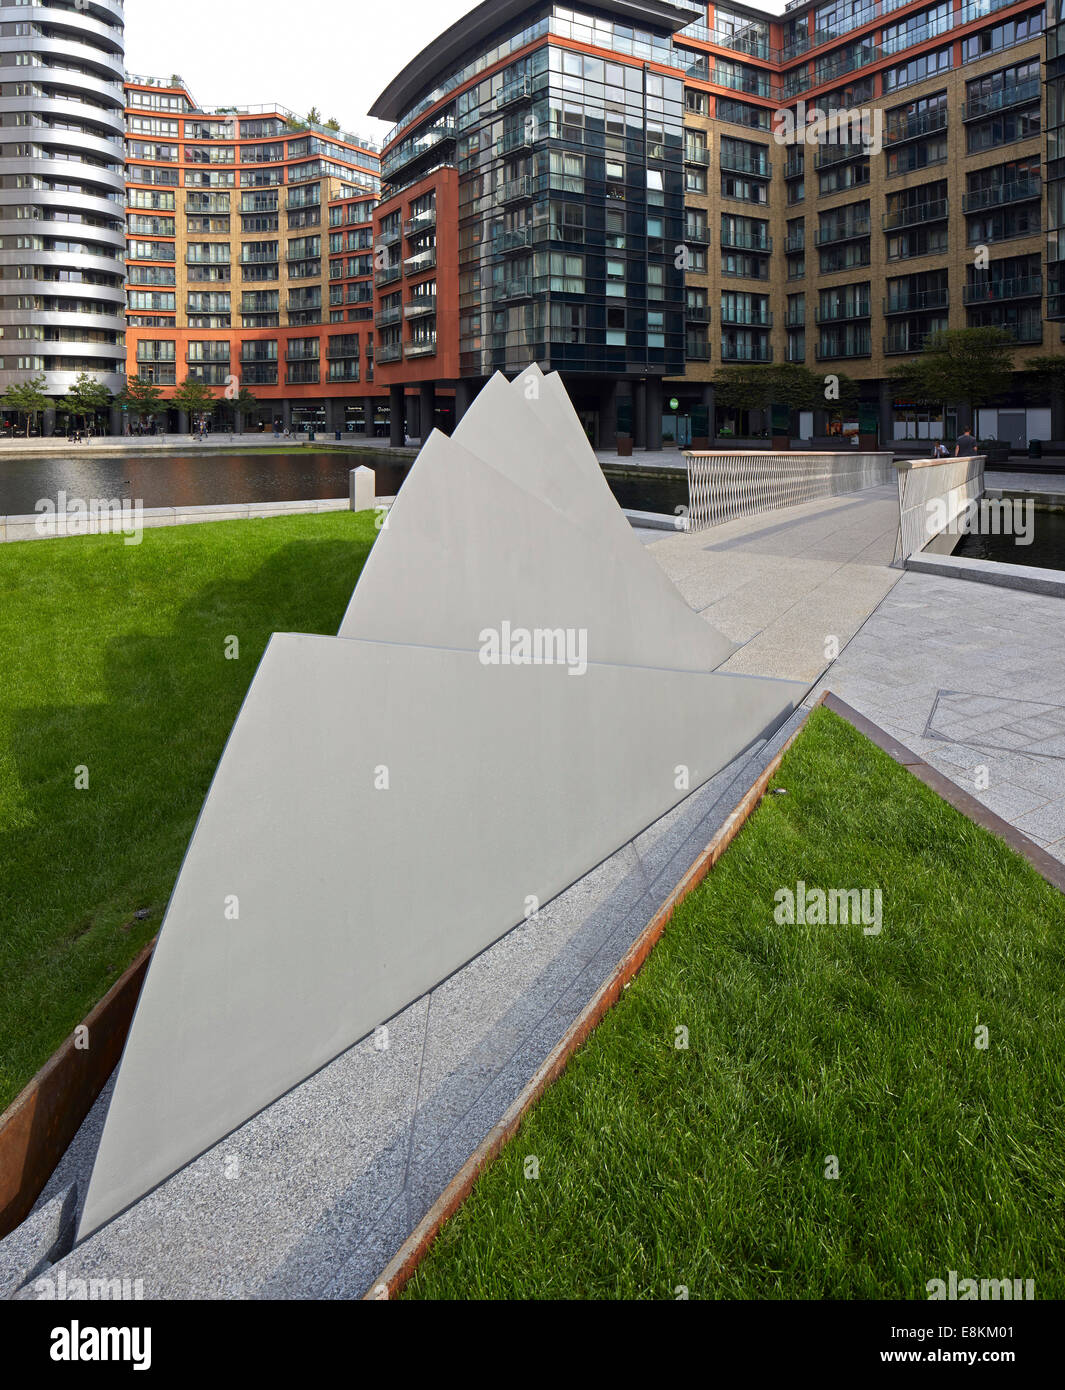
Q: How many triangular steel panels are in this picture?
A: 5